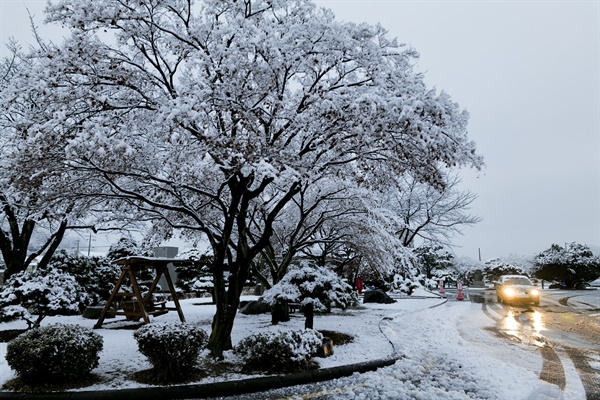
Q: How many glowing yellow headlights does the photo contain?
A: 2